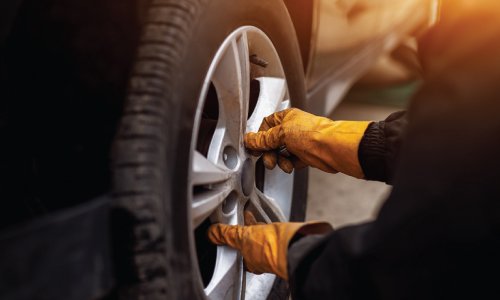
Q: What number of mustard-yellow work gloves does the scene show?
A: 2